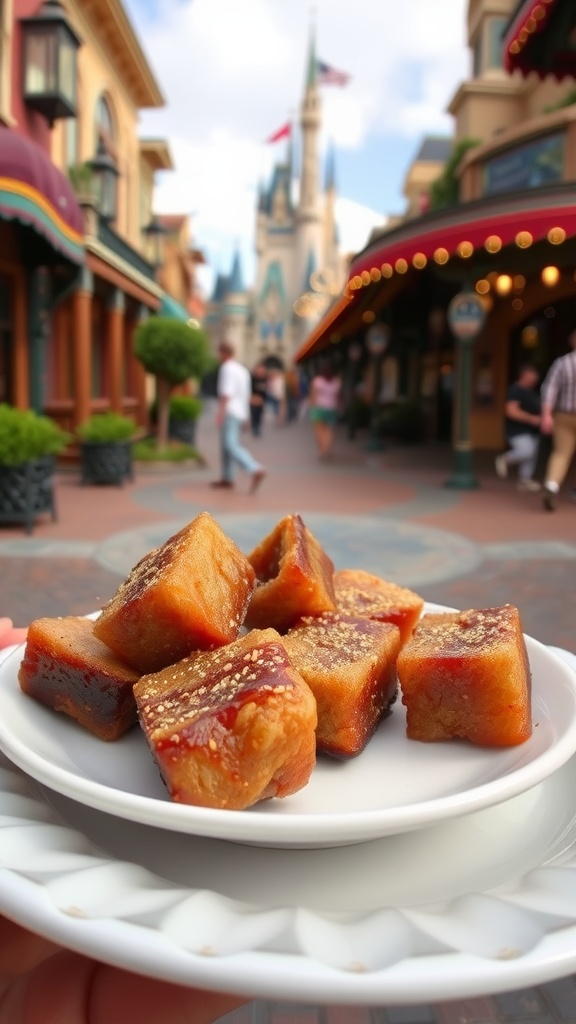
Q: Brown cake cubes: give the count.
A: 7